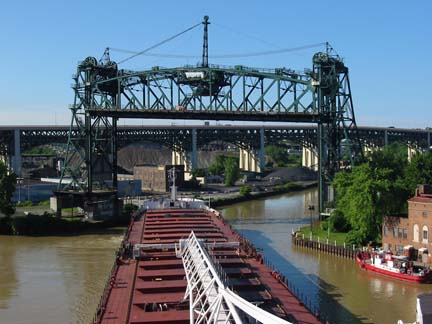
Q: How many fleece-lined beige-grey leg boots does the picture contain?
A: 0